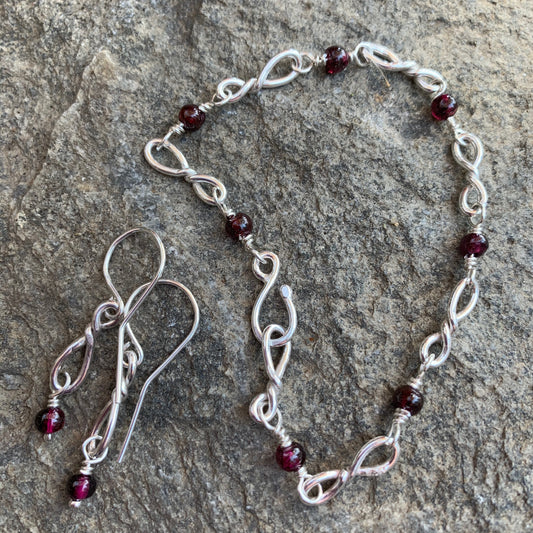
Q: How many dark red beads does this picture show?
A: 9